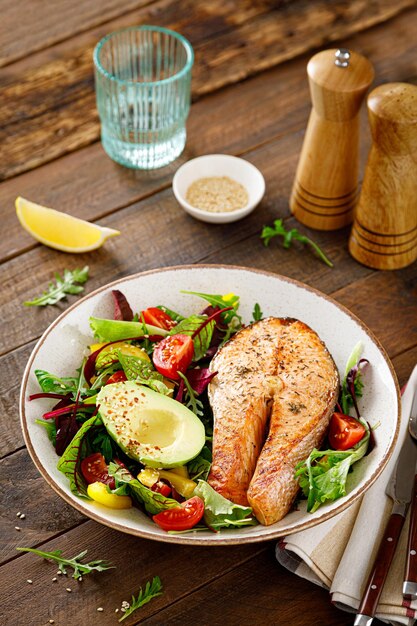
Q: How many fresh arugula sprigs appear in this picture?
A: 4